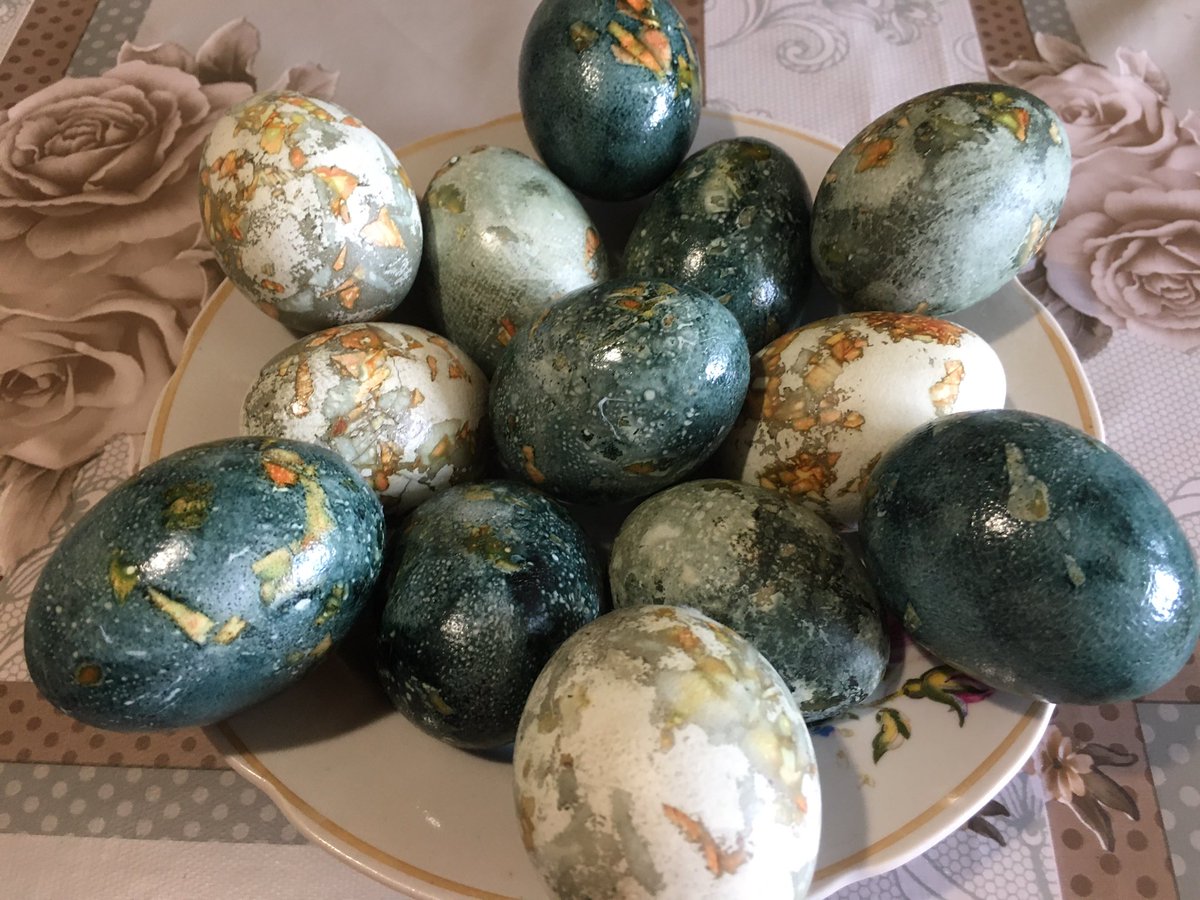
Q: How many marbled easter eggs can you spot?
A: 13